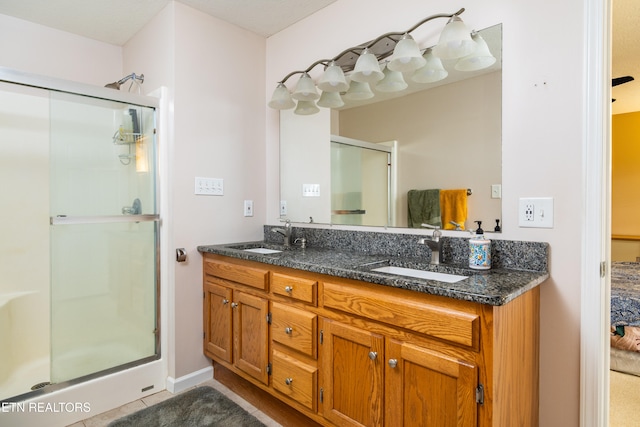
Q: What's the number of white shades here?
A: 6